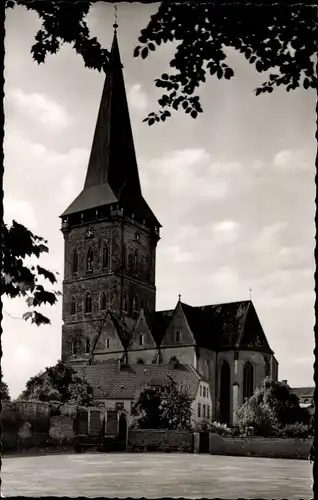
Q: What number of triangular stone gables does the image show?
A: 3